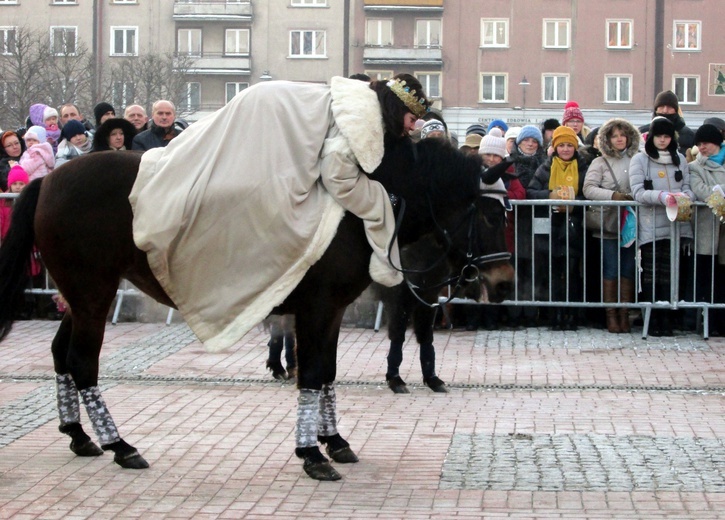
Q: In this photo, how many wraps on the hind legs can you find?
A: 2